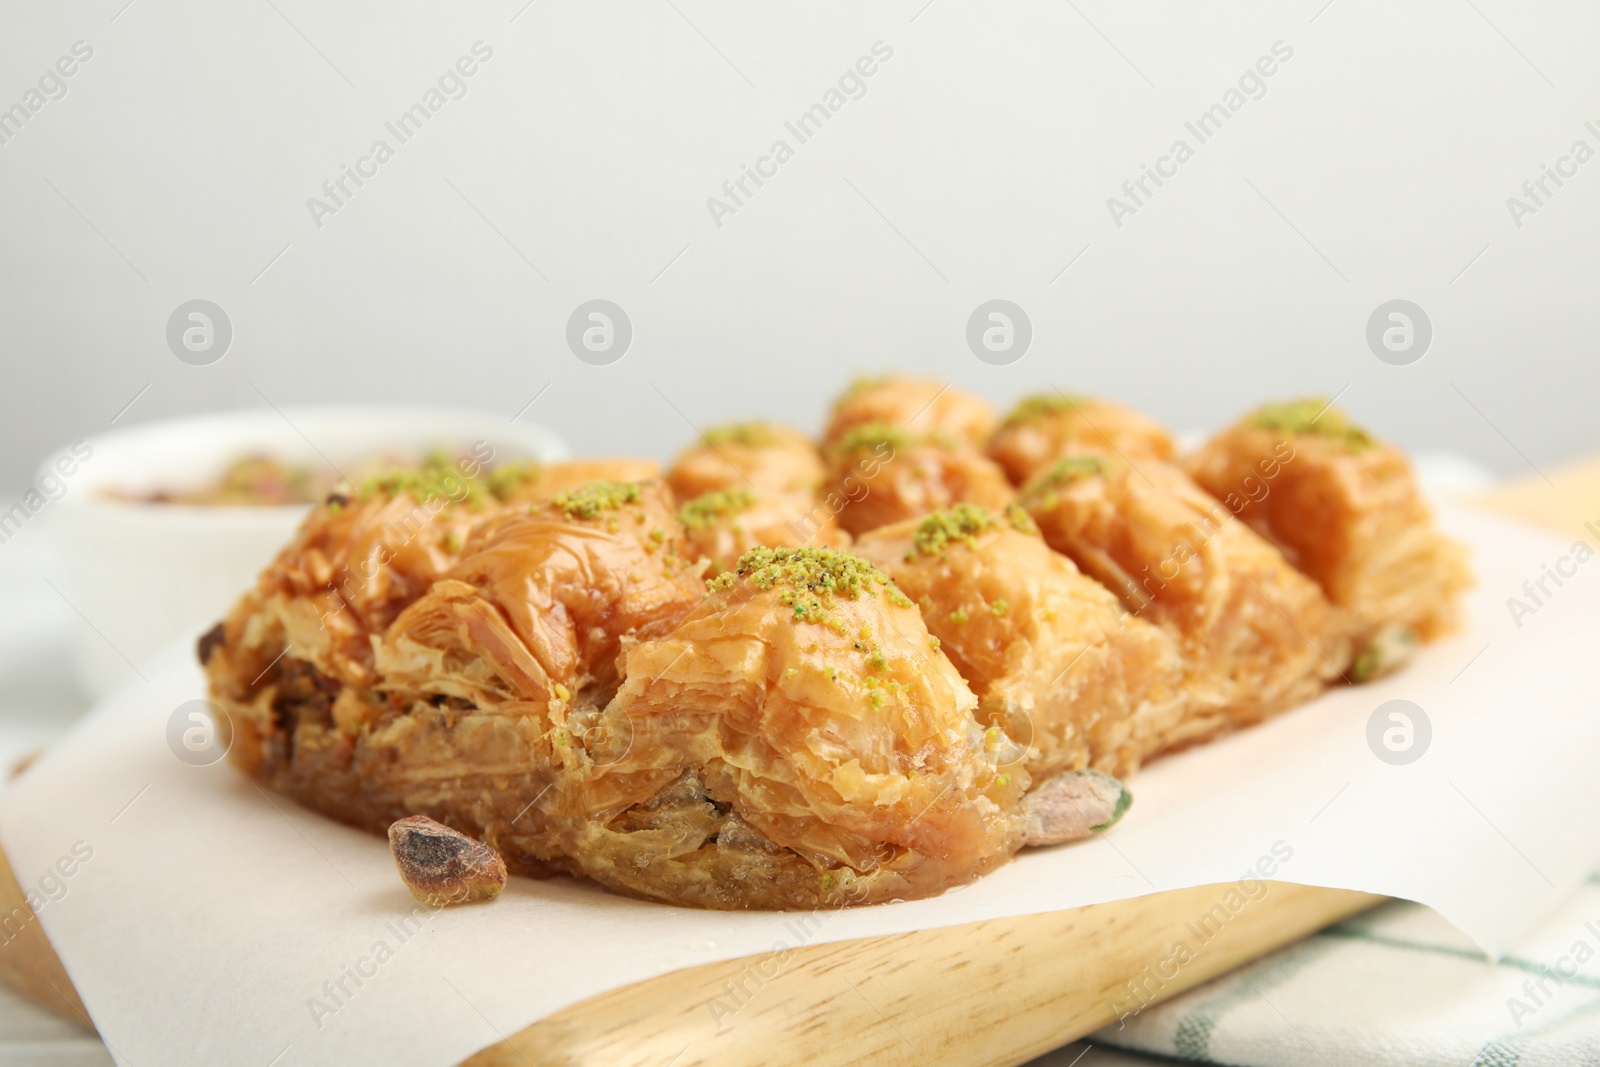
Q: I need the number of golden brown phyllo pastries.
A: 12